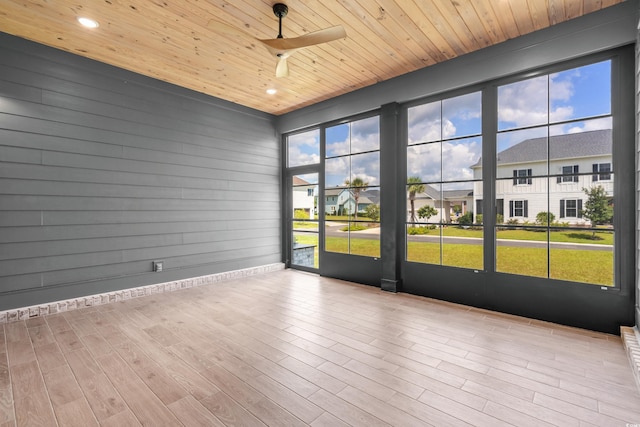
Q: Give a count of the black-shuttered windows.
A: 5